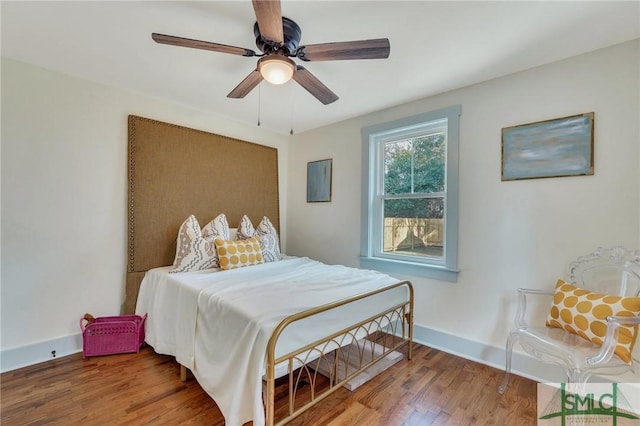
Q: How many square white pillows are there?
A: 2